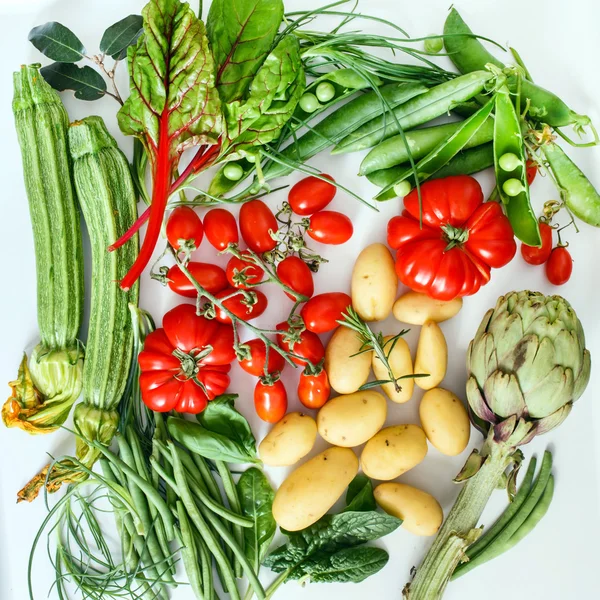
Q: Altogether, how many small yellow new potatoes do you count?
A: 11